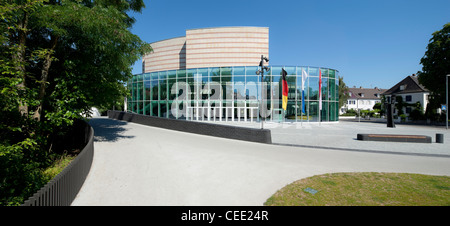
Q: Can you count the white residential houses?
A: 2